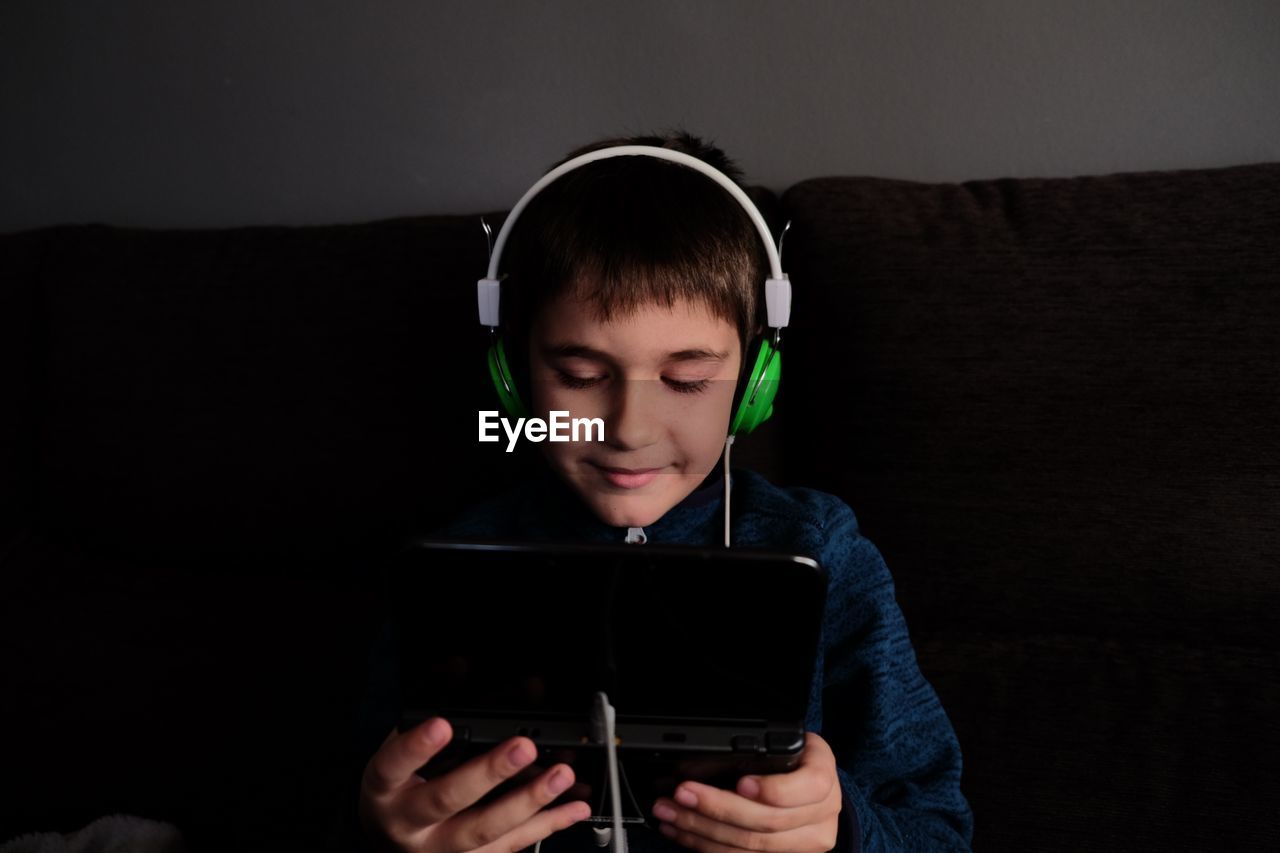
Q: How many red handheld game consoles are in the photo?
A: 0